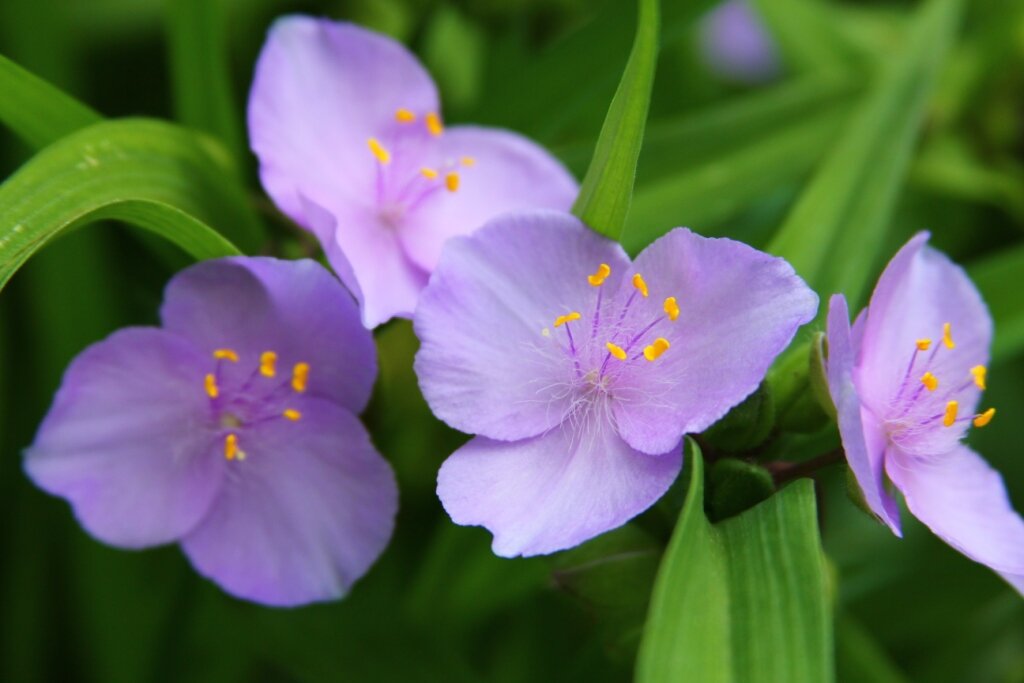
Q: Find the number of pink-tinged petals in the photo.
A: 12